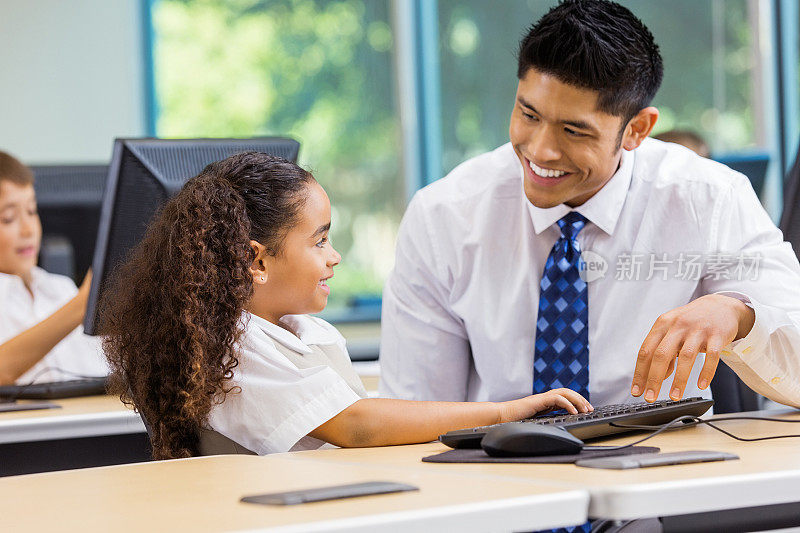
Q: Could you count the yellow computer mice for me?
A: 0